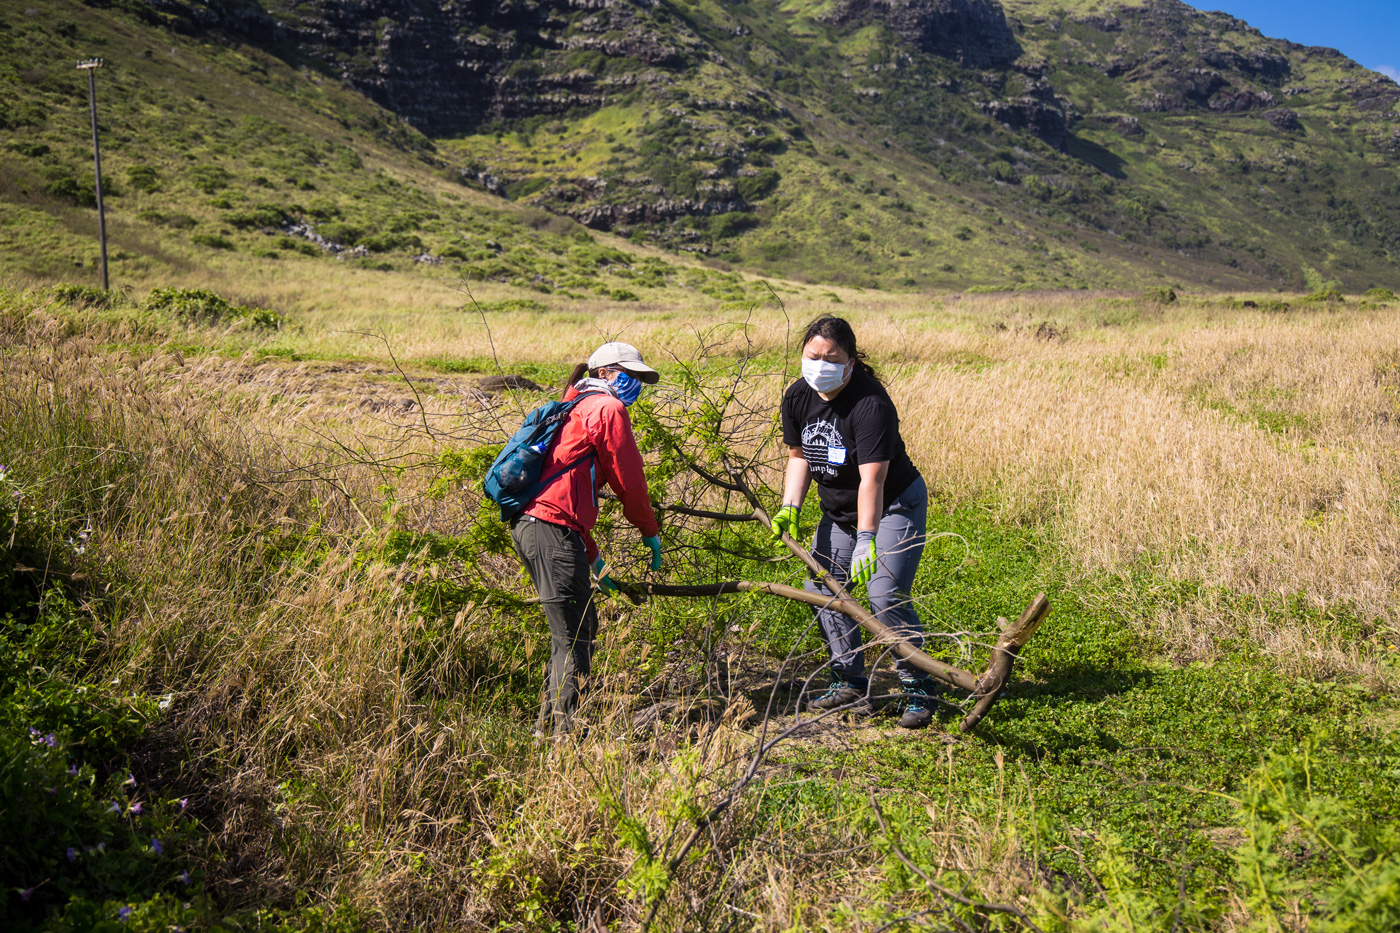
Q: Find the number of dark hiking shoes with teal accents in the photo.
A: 2